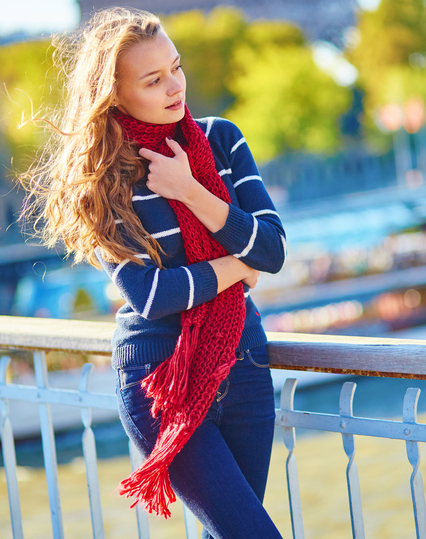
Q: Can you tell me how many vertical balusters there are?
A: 8